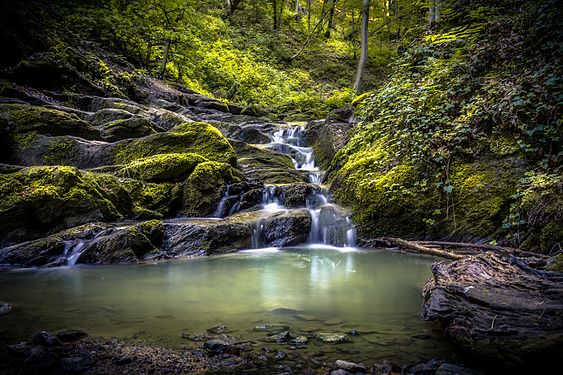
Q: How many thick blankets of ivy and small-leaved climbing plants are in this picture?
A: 1